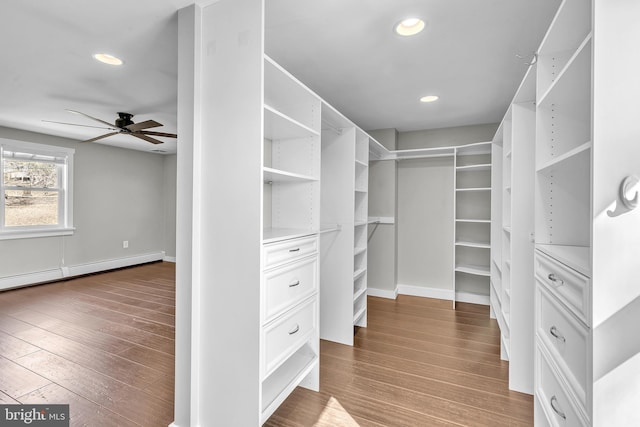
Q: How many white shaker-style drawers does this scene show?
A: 6